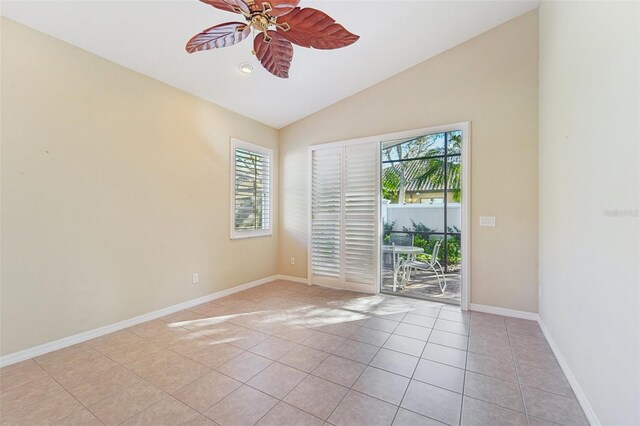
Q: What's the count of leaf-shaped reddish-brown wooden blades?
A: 5